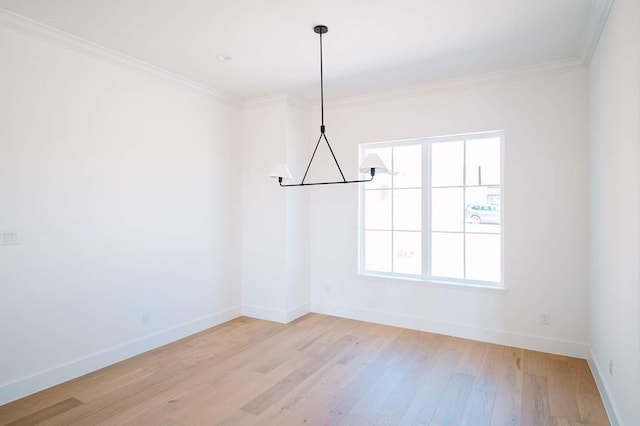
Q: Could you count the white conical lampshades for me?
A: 2